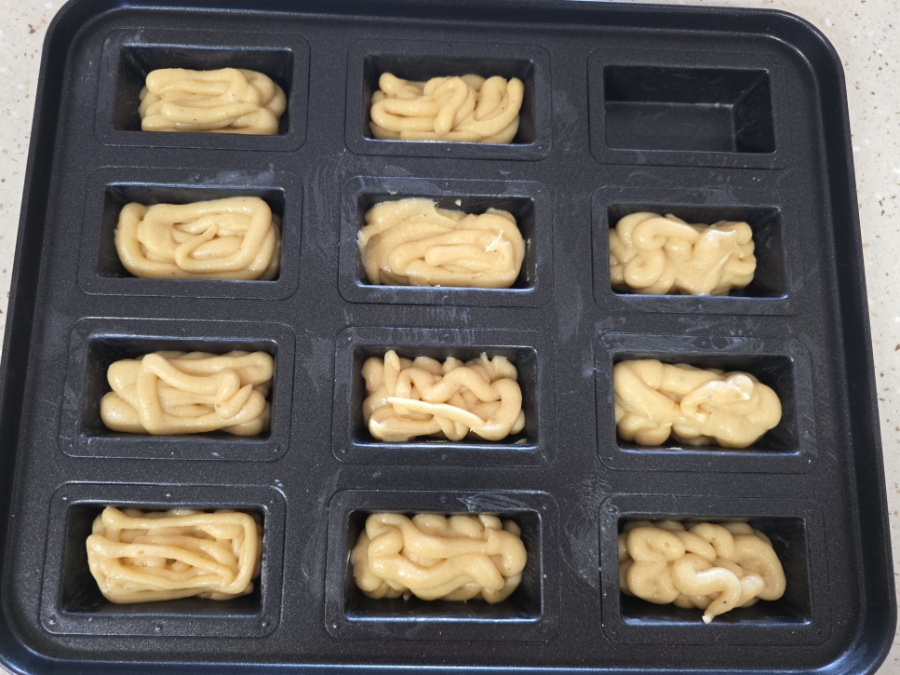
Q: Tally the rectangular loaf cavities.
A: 12